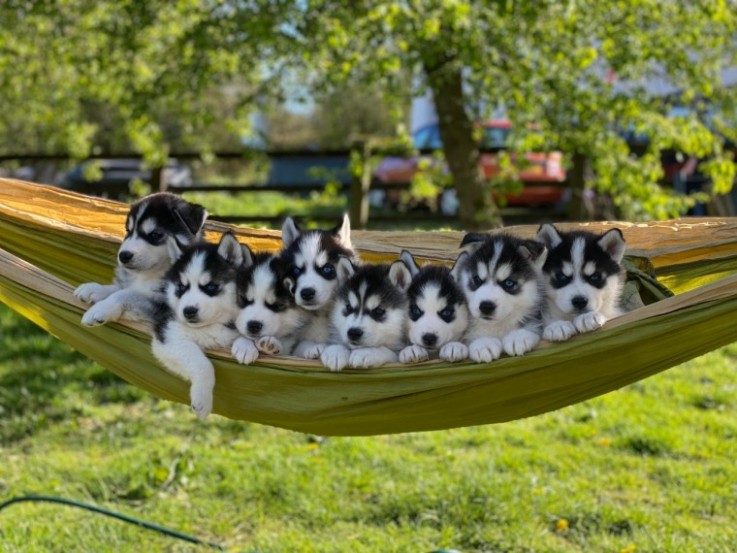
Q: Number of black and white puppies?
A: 8